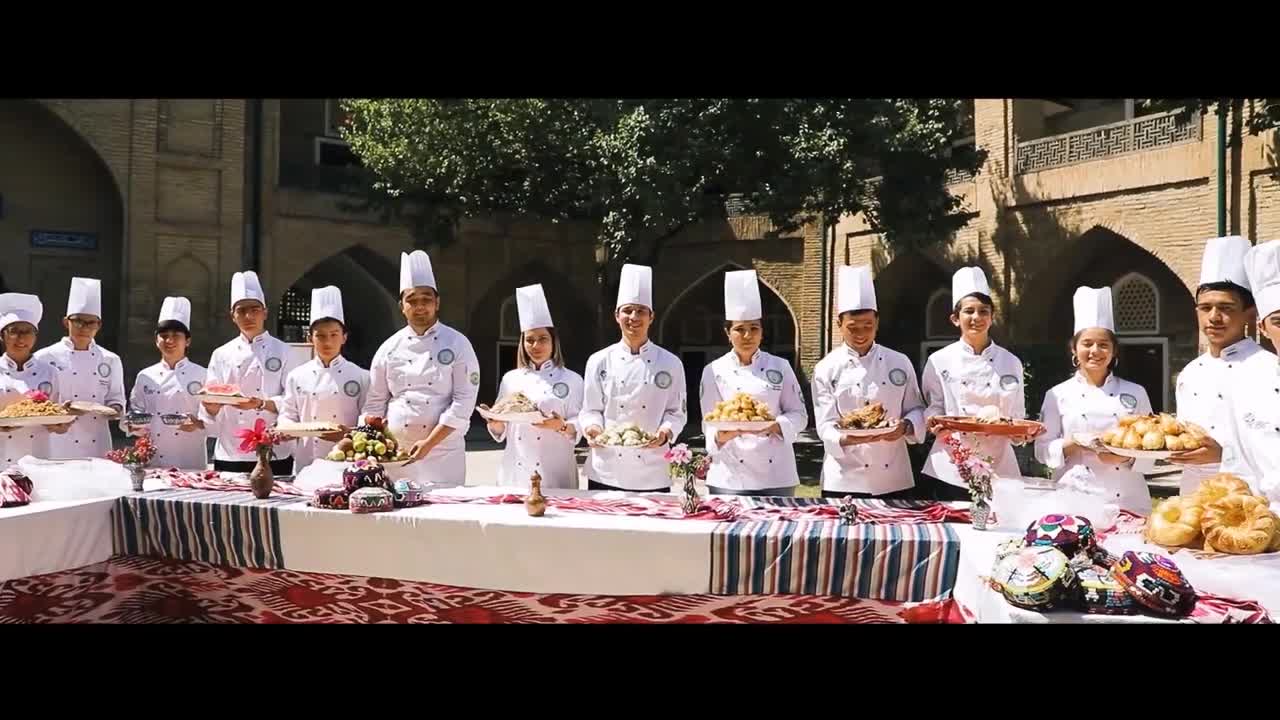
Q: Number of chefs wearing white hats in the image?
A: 14